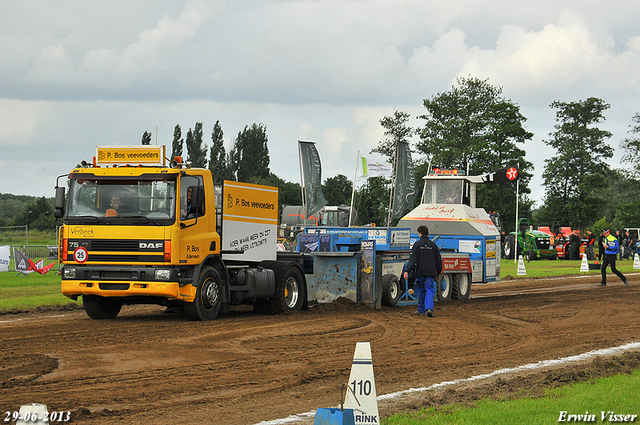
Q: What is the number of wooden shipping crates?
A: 0